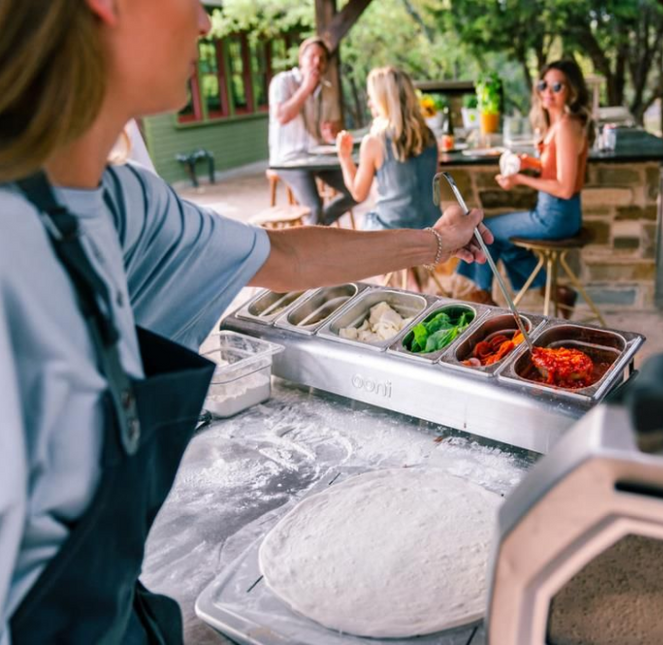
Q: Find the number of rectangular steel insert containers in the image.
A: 6